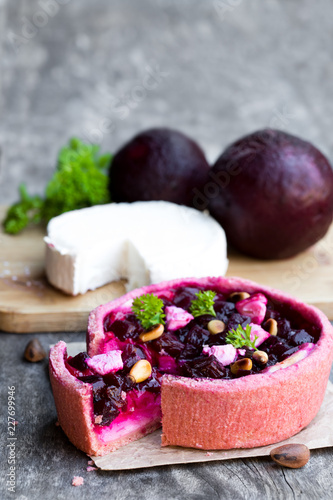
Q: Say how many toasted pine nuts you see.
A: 7